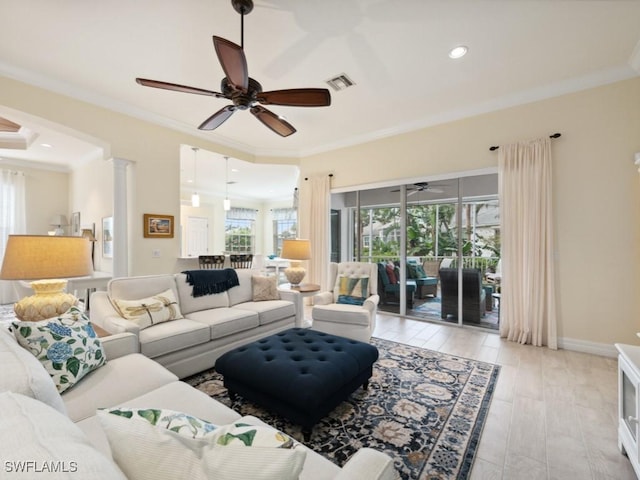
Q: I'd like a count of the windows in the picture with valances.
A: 2